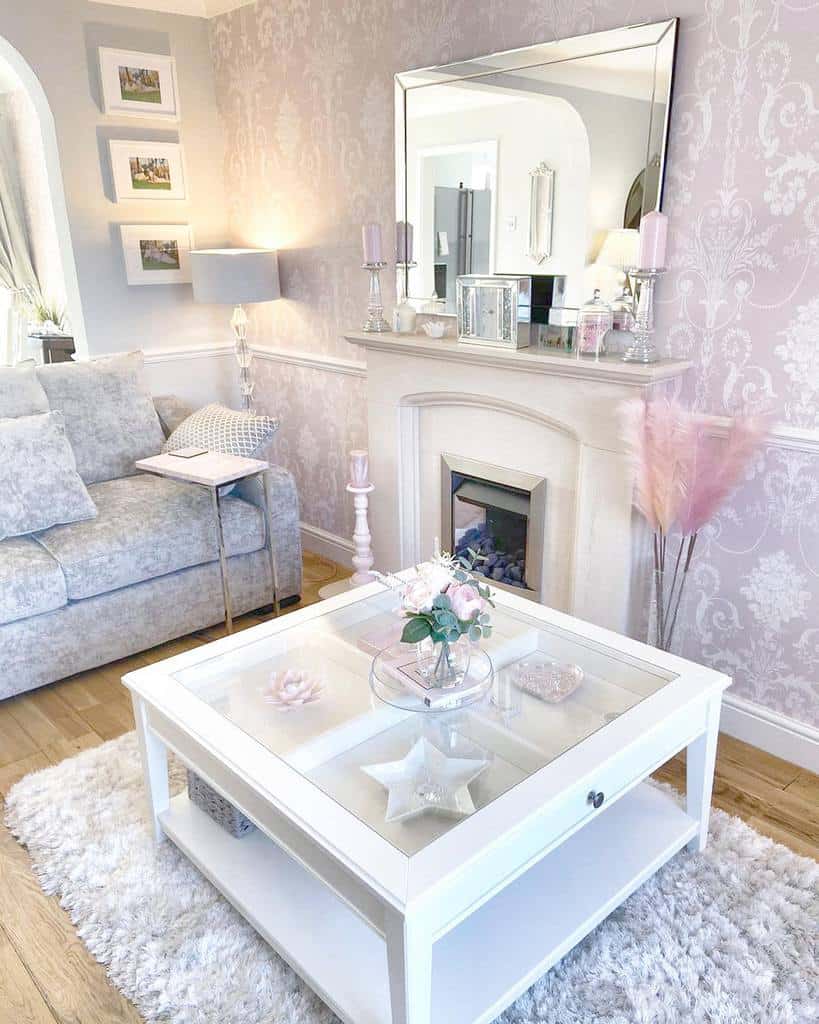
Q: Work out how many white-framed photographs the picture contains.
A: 3